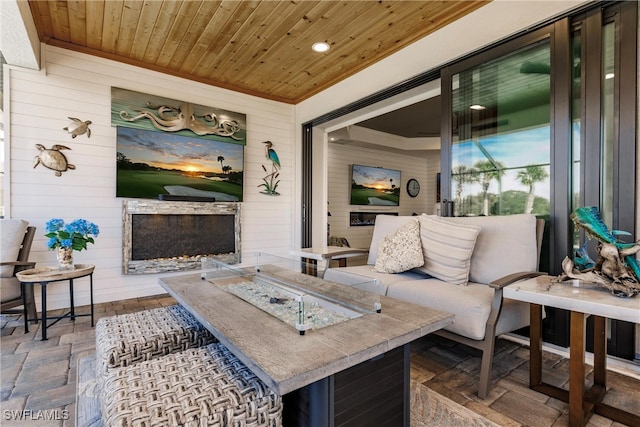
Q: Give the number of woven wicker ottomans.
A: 2